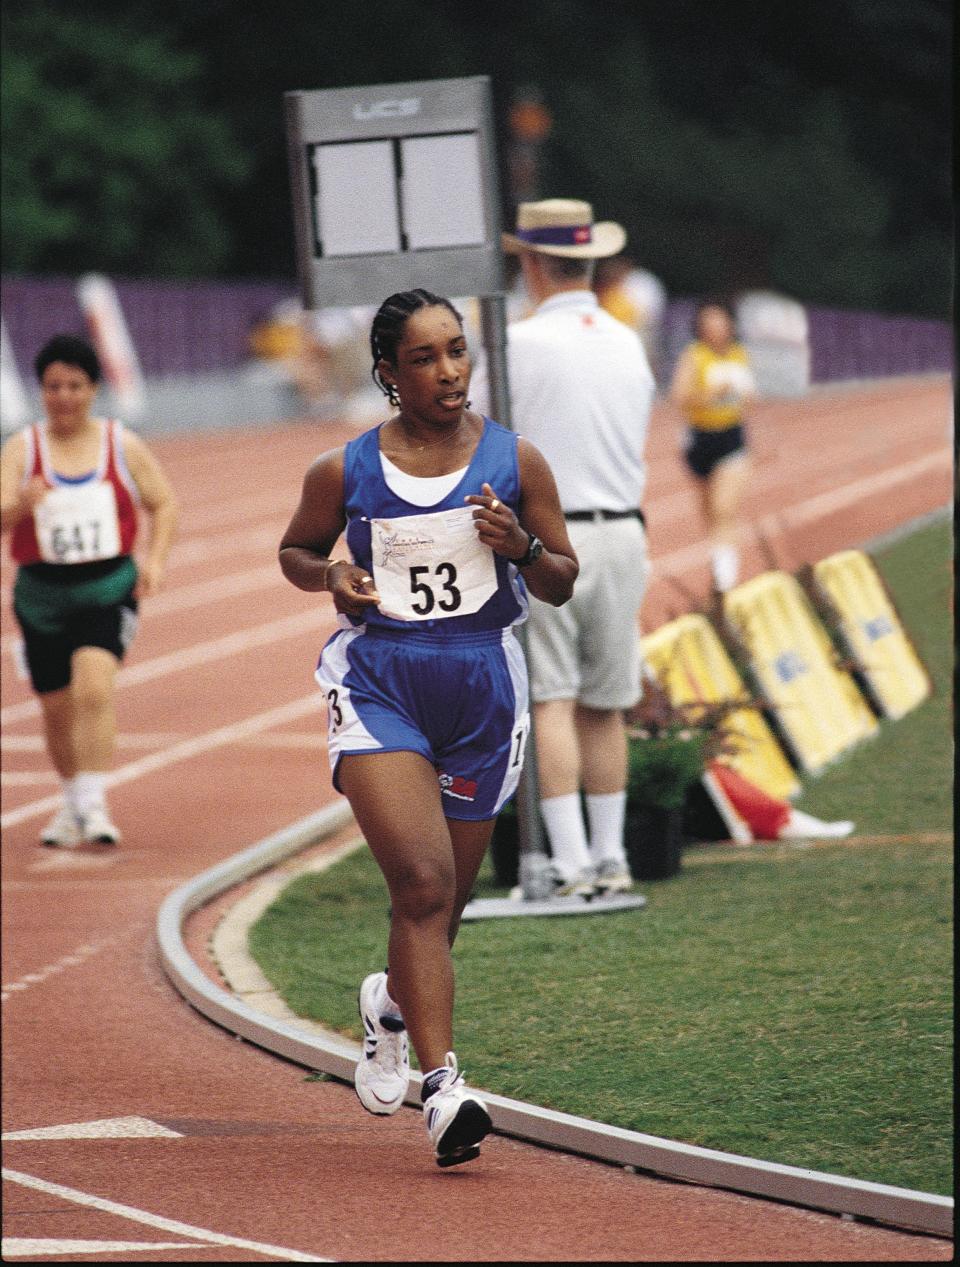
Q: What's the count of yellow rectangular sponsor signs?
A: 3